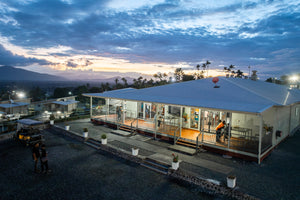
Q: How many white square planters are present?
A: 7